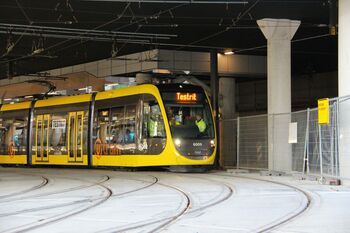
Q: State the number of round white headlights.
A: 2